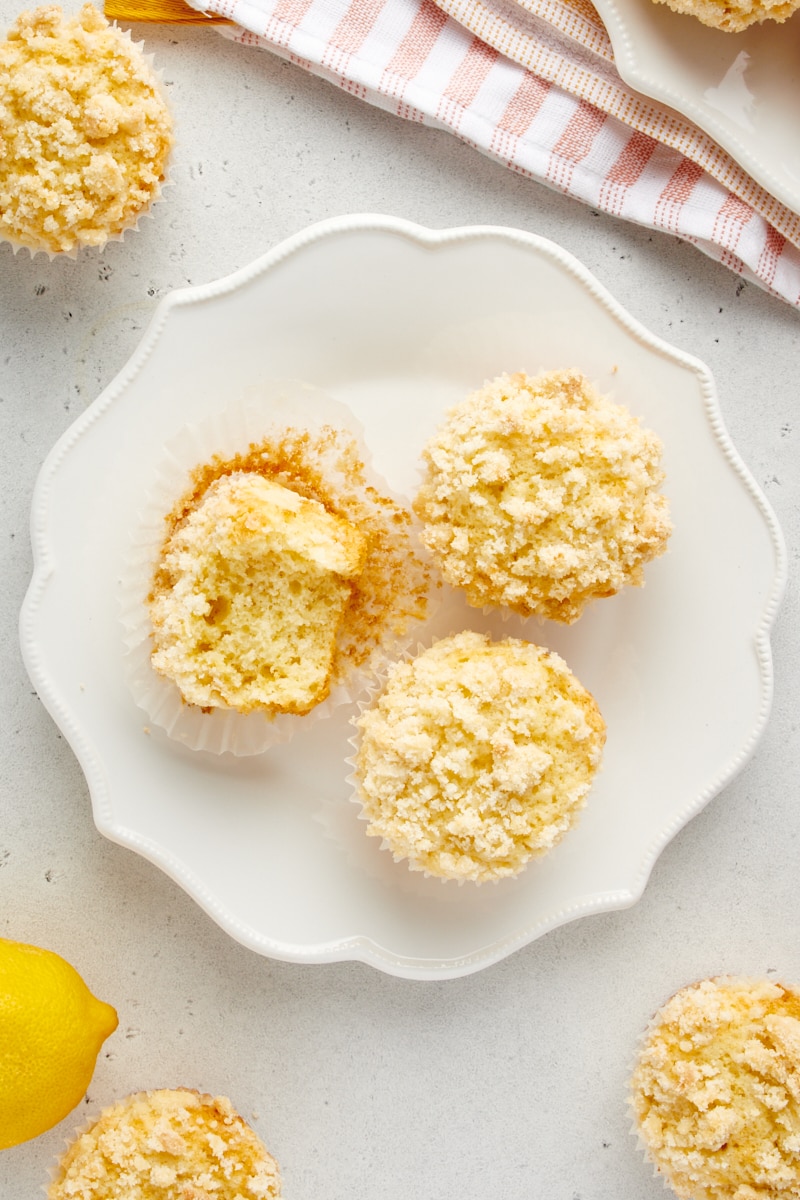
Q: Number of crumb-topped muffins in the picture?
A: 7